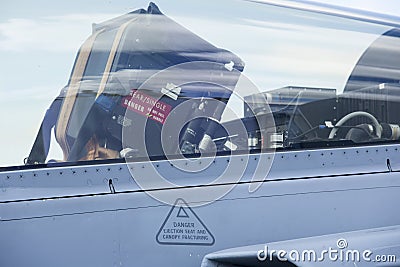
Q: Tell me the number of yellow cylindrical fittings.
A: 0